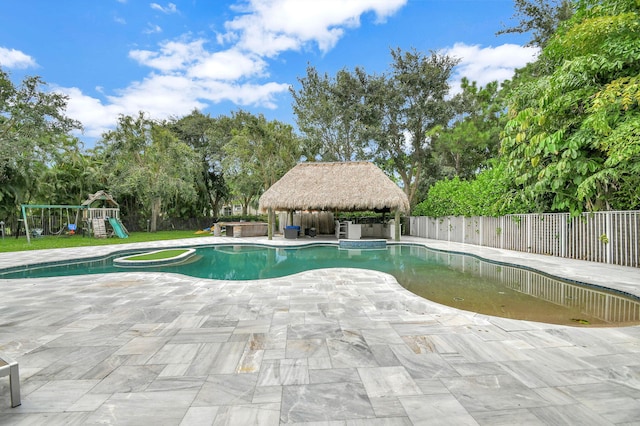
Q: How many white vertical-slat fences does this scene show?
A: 1